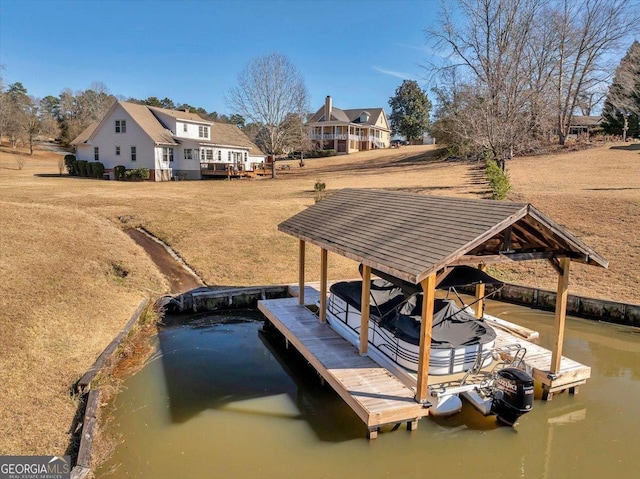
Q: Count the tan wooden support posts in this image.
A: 6